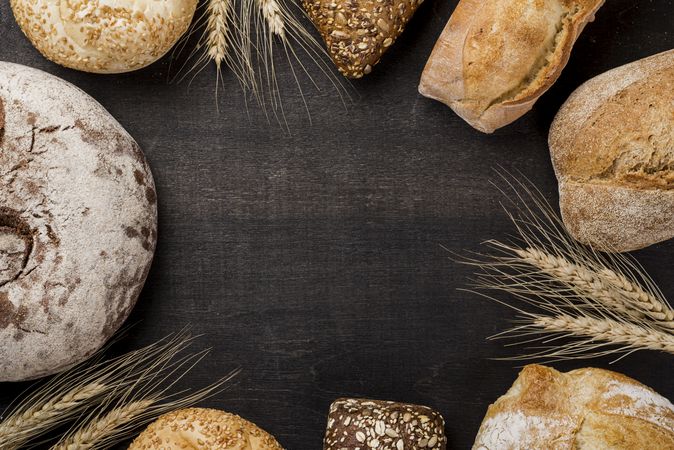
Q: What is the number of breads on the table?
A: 8